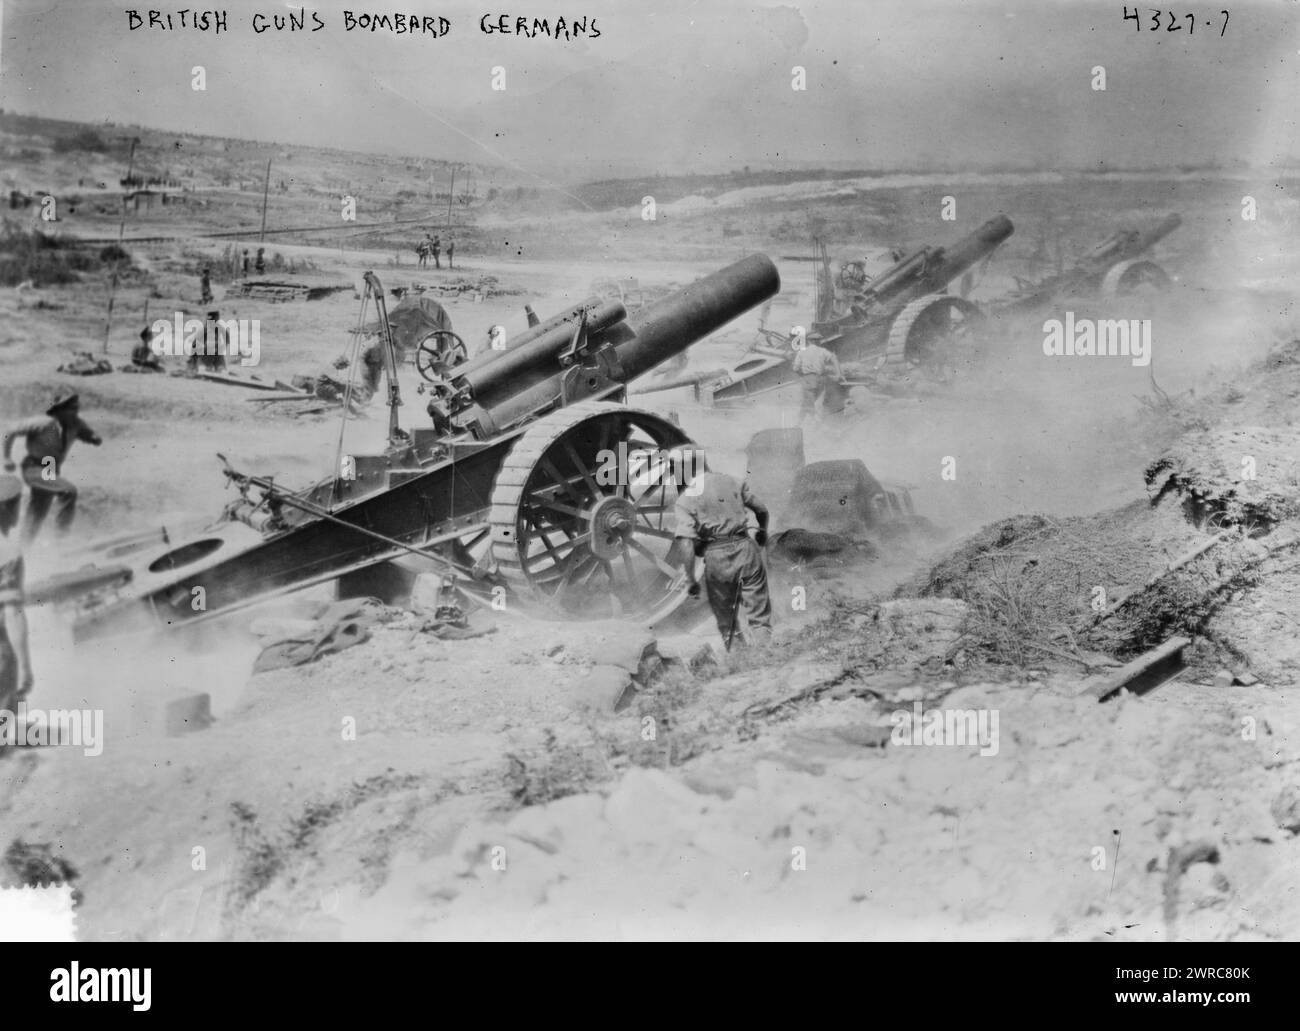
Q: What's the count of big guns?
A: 3